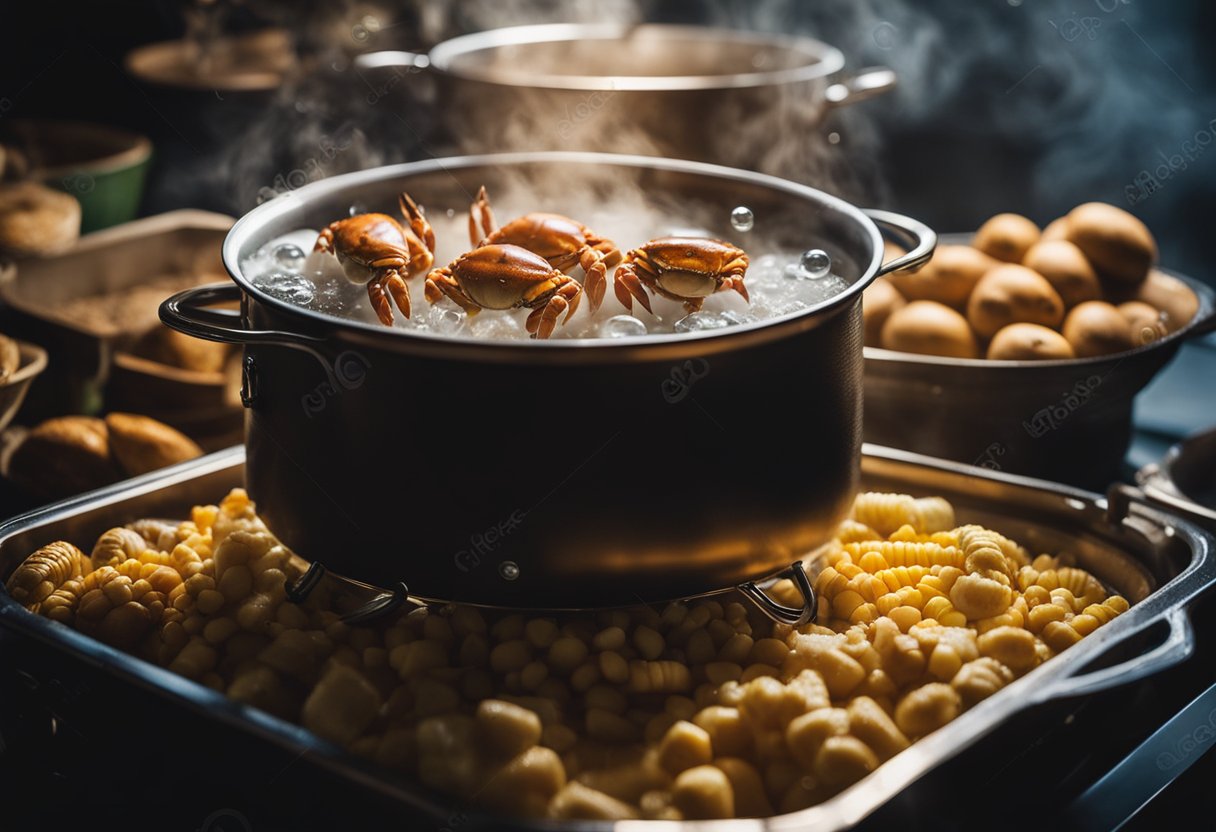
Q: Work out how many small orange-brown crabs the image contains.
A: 4